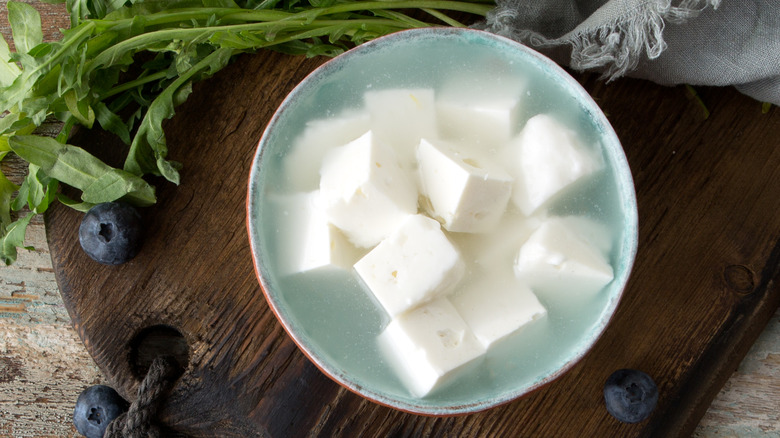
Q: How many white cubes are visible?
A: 11